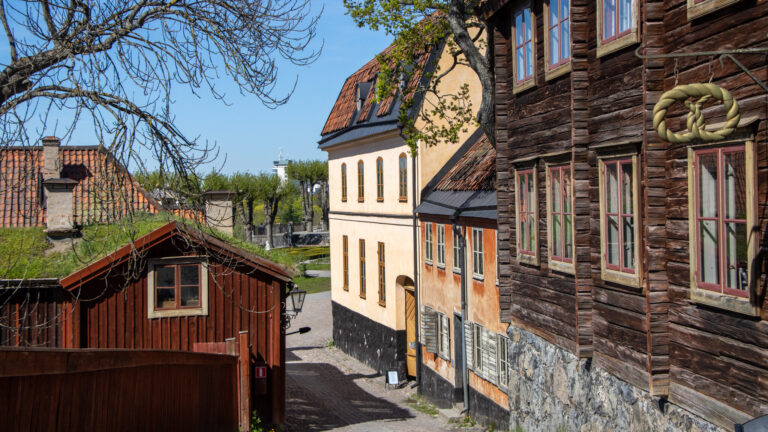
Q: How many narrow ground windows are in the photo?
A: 3